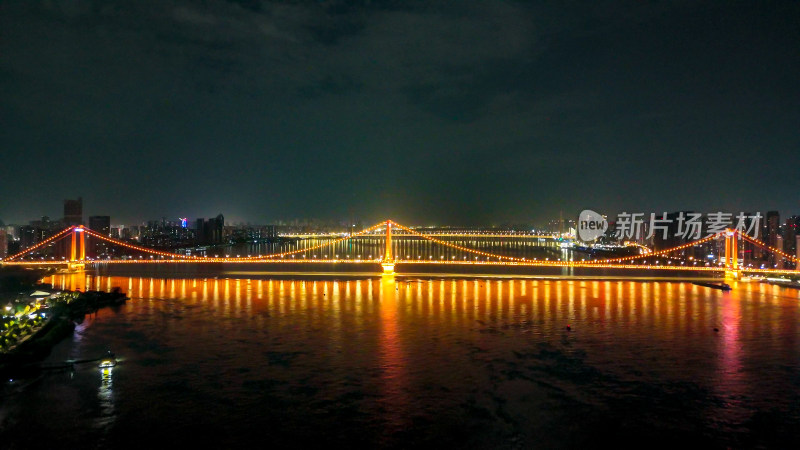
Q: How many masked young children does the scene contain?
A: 0